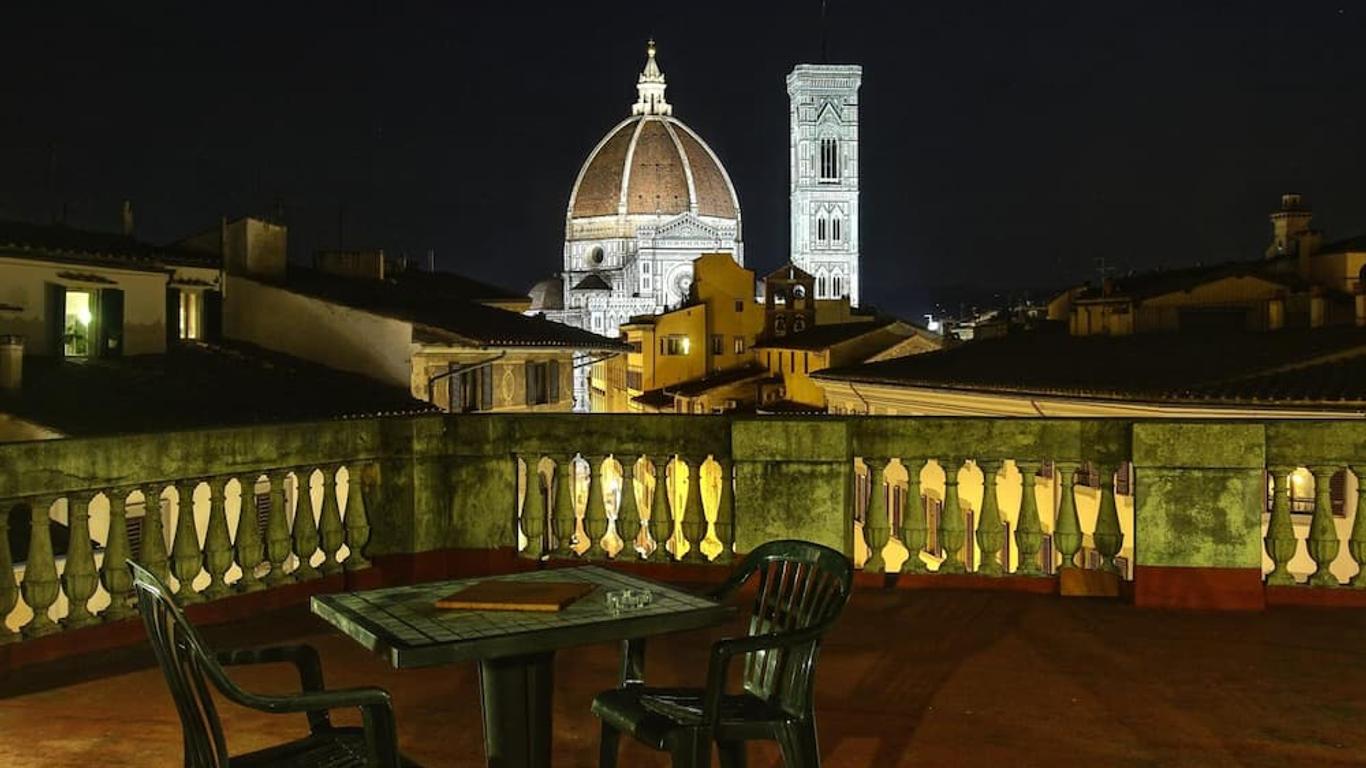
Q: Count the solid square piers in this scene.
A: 3